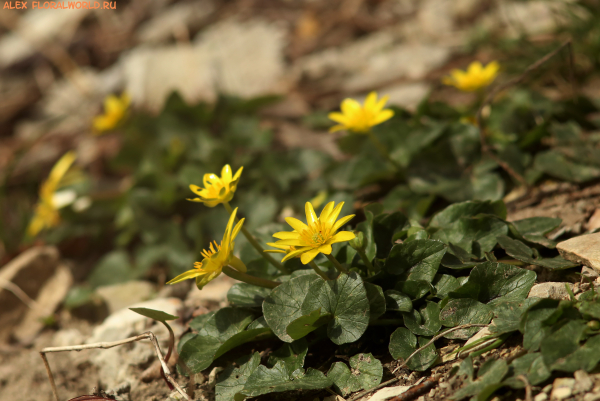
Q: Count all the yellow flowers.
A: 7